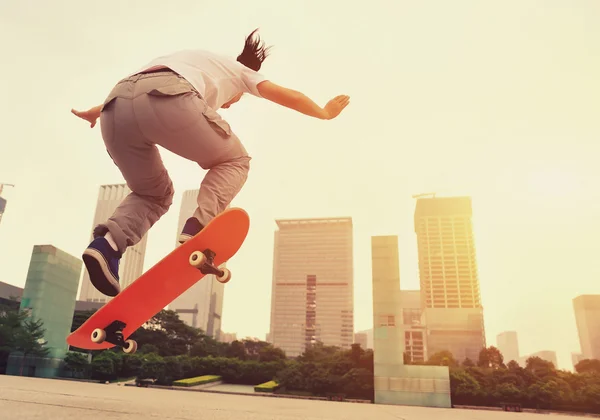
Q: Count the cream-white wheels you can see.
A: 4